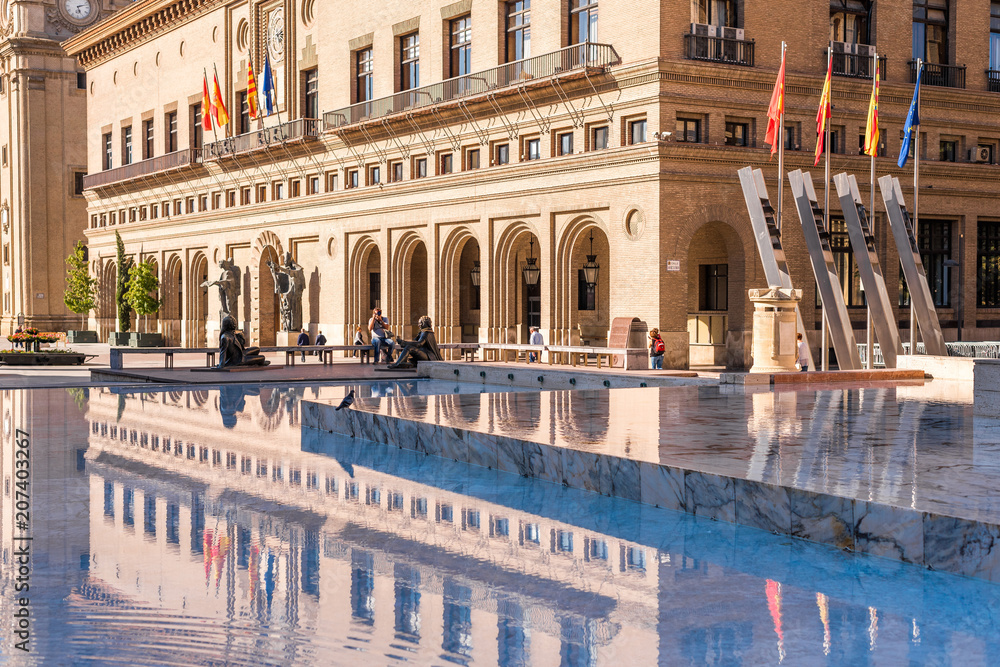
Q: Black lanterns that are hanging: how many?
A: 3